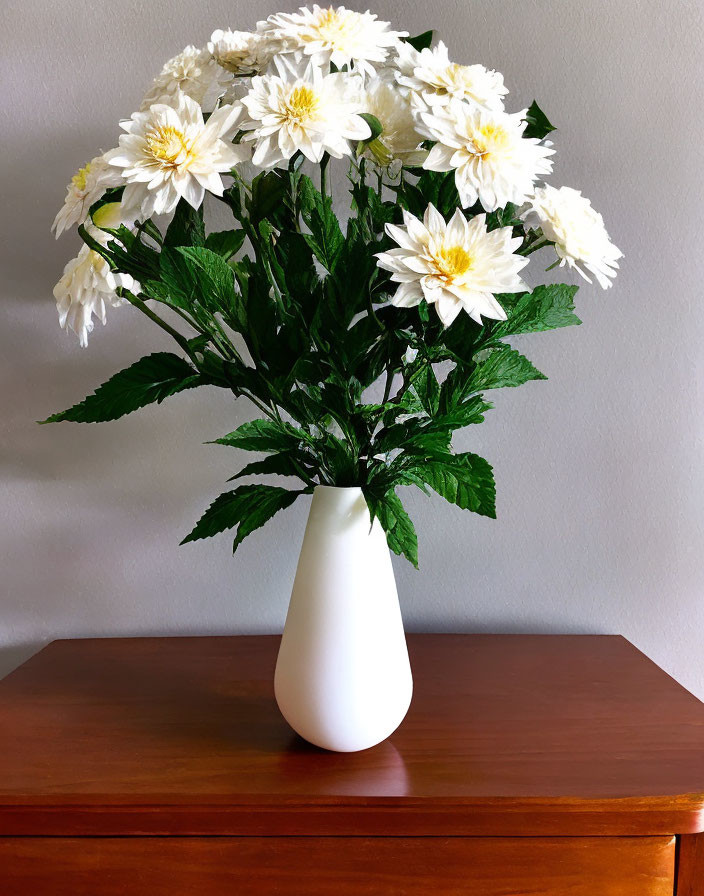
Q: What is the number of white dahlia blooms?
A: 12